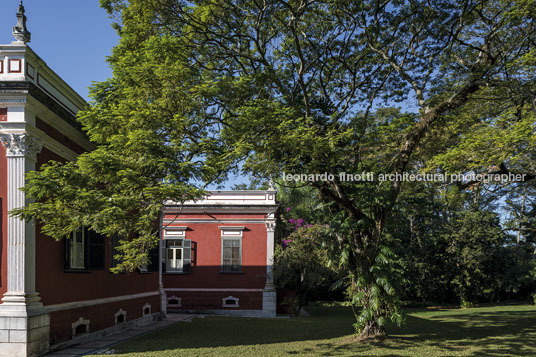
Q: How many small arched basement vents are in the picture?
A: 5